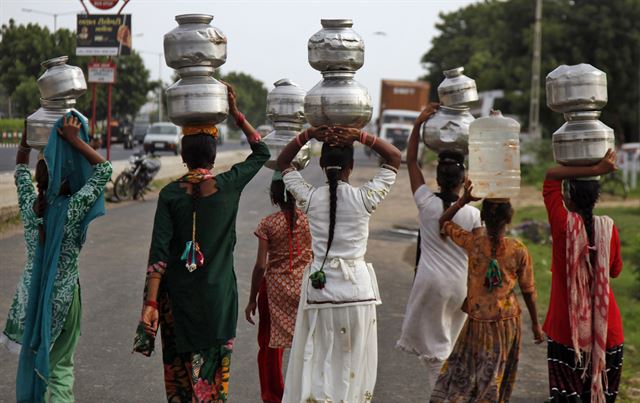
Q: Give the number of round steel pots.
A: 12